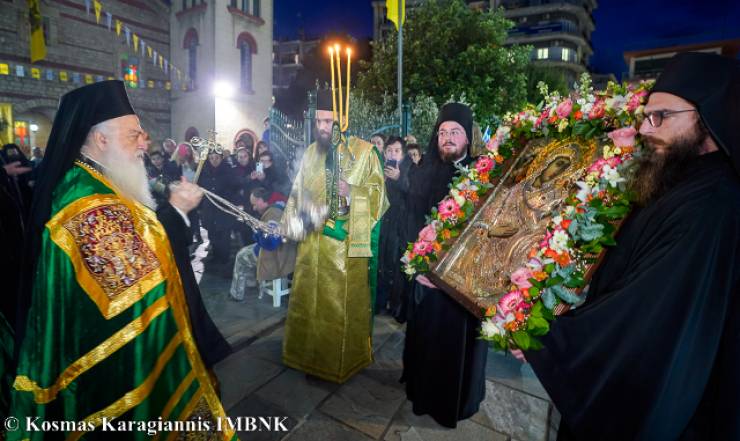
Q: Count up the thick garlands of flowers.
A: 1